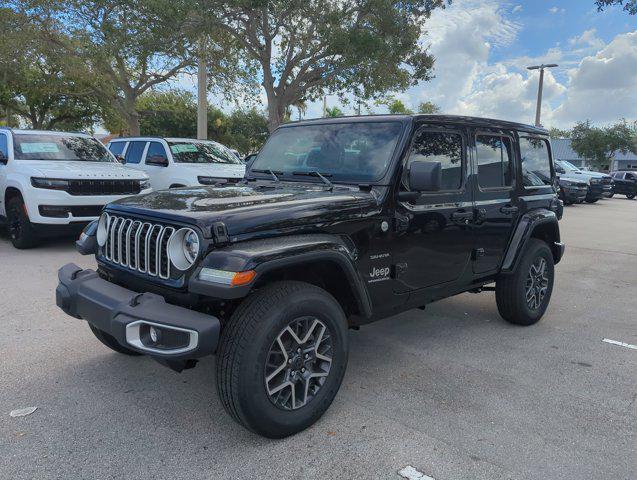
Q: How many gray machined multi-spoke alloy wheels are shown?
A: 2